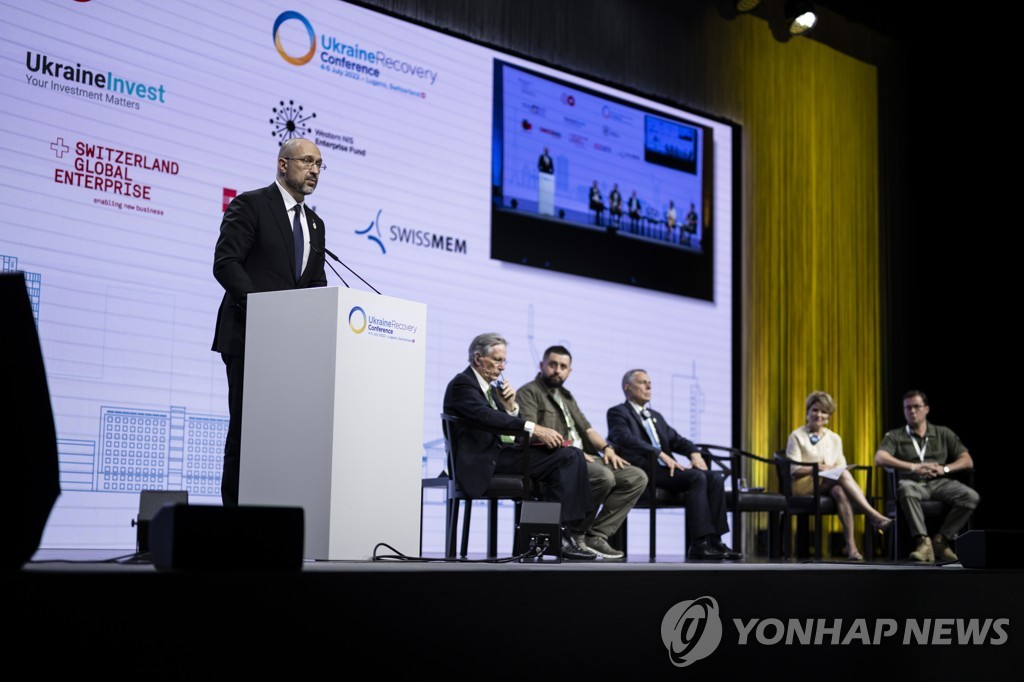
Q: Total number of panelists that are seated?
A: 5